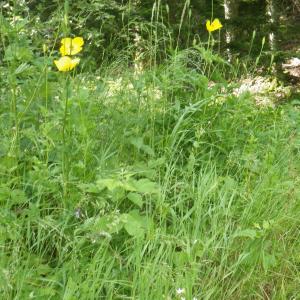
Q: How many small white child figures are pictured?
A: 0